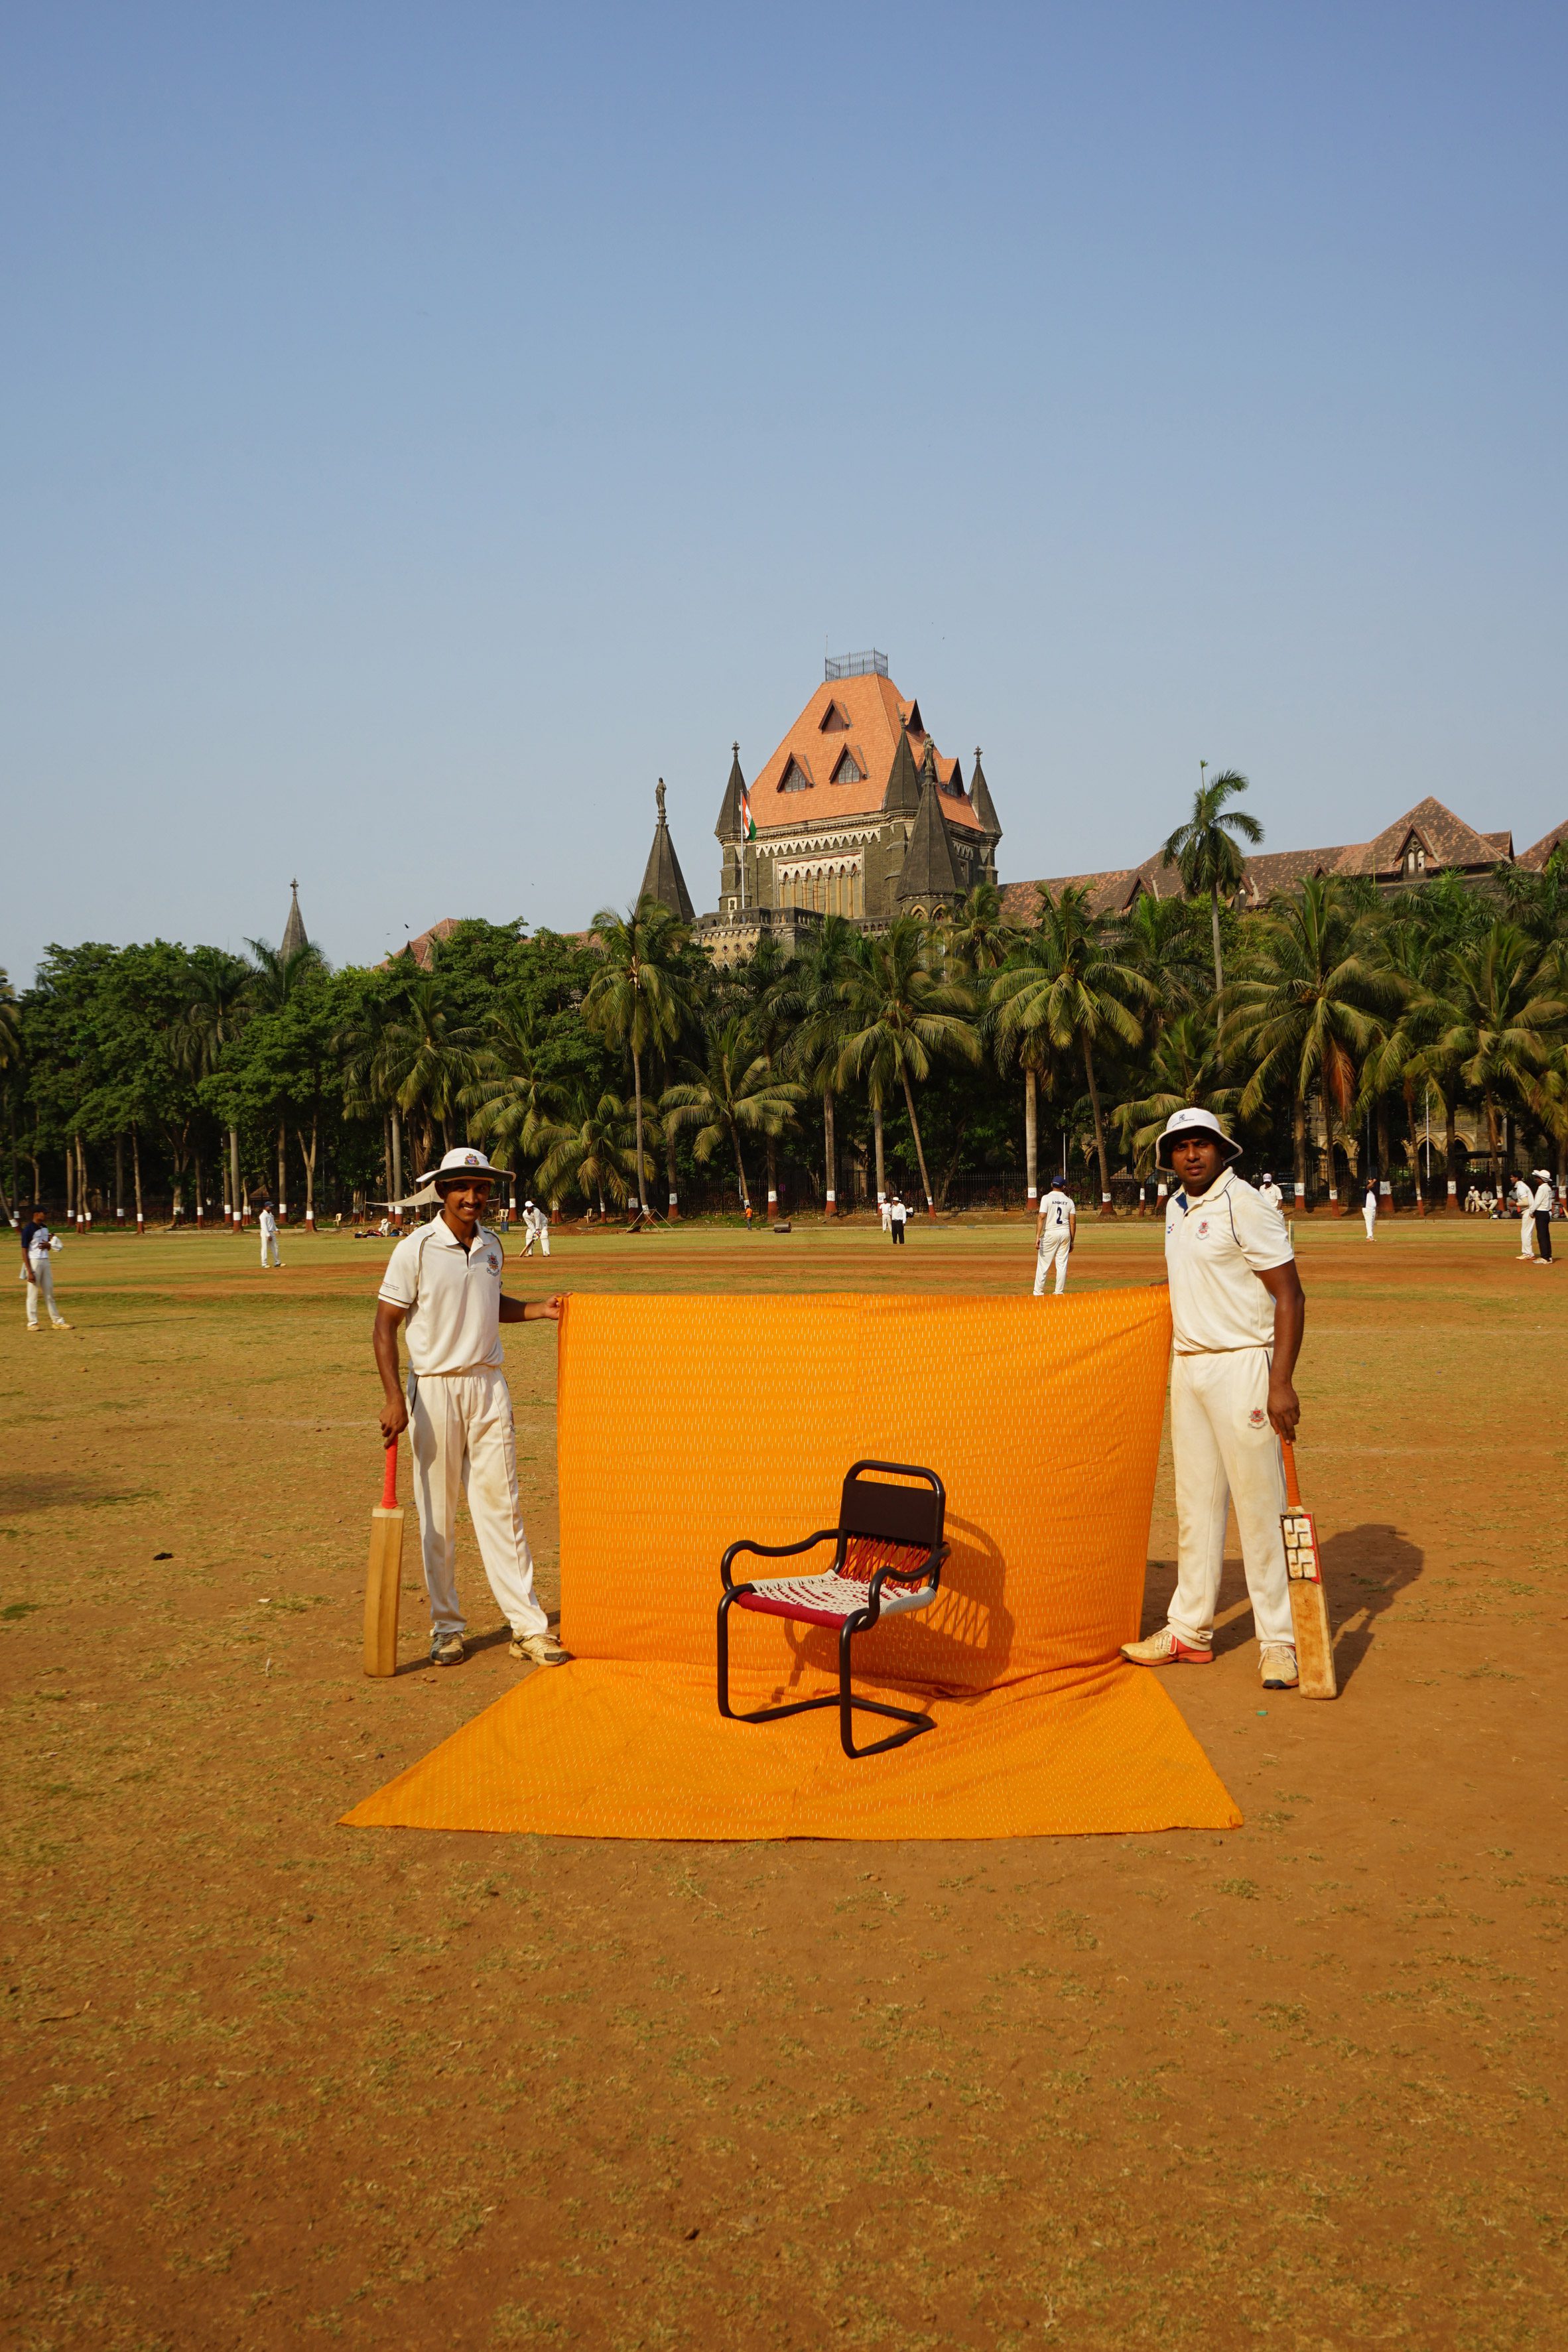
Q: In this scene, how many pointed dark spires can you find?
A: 6